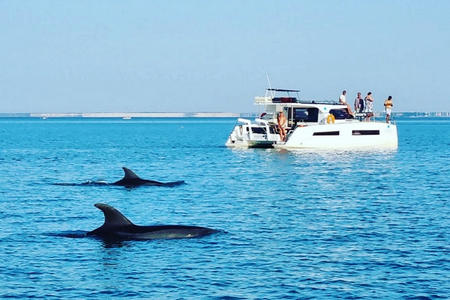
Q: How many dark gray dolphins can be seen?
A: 2